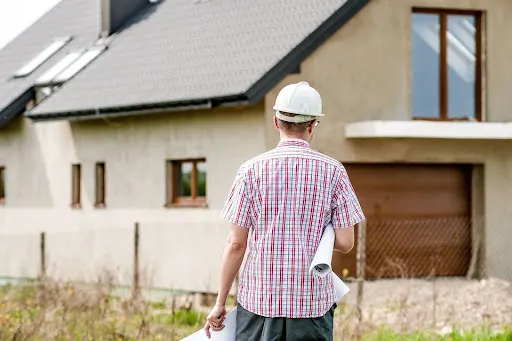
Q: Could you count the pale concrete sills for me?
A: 1